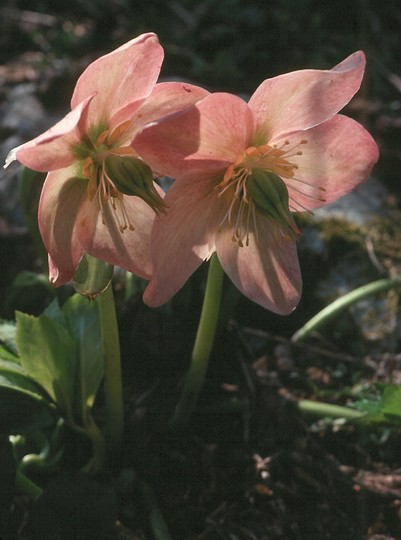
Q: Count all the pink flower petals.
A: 10